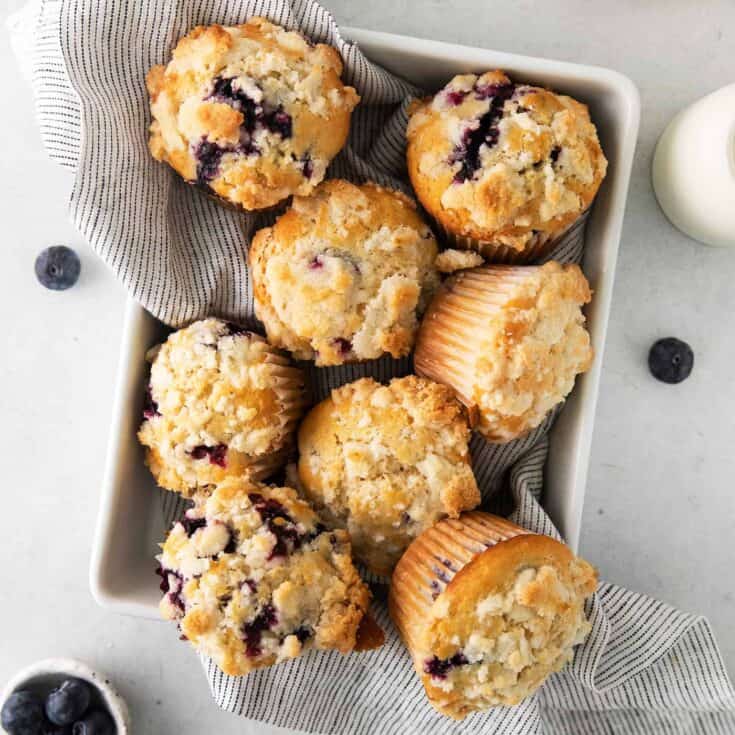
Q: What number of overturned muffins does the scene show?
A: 2